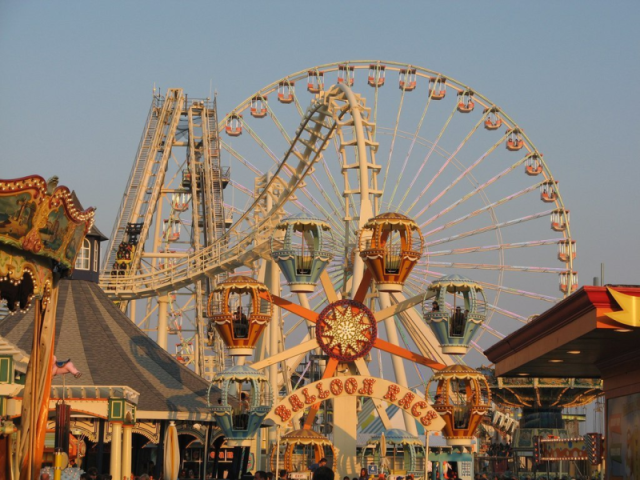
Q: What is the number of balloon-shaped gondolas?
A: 8